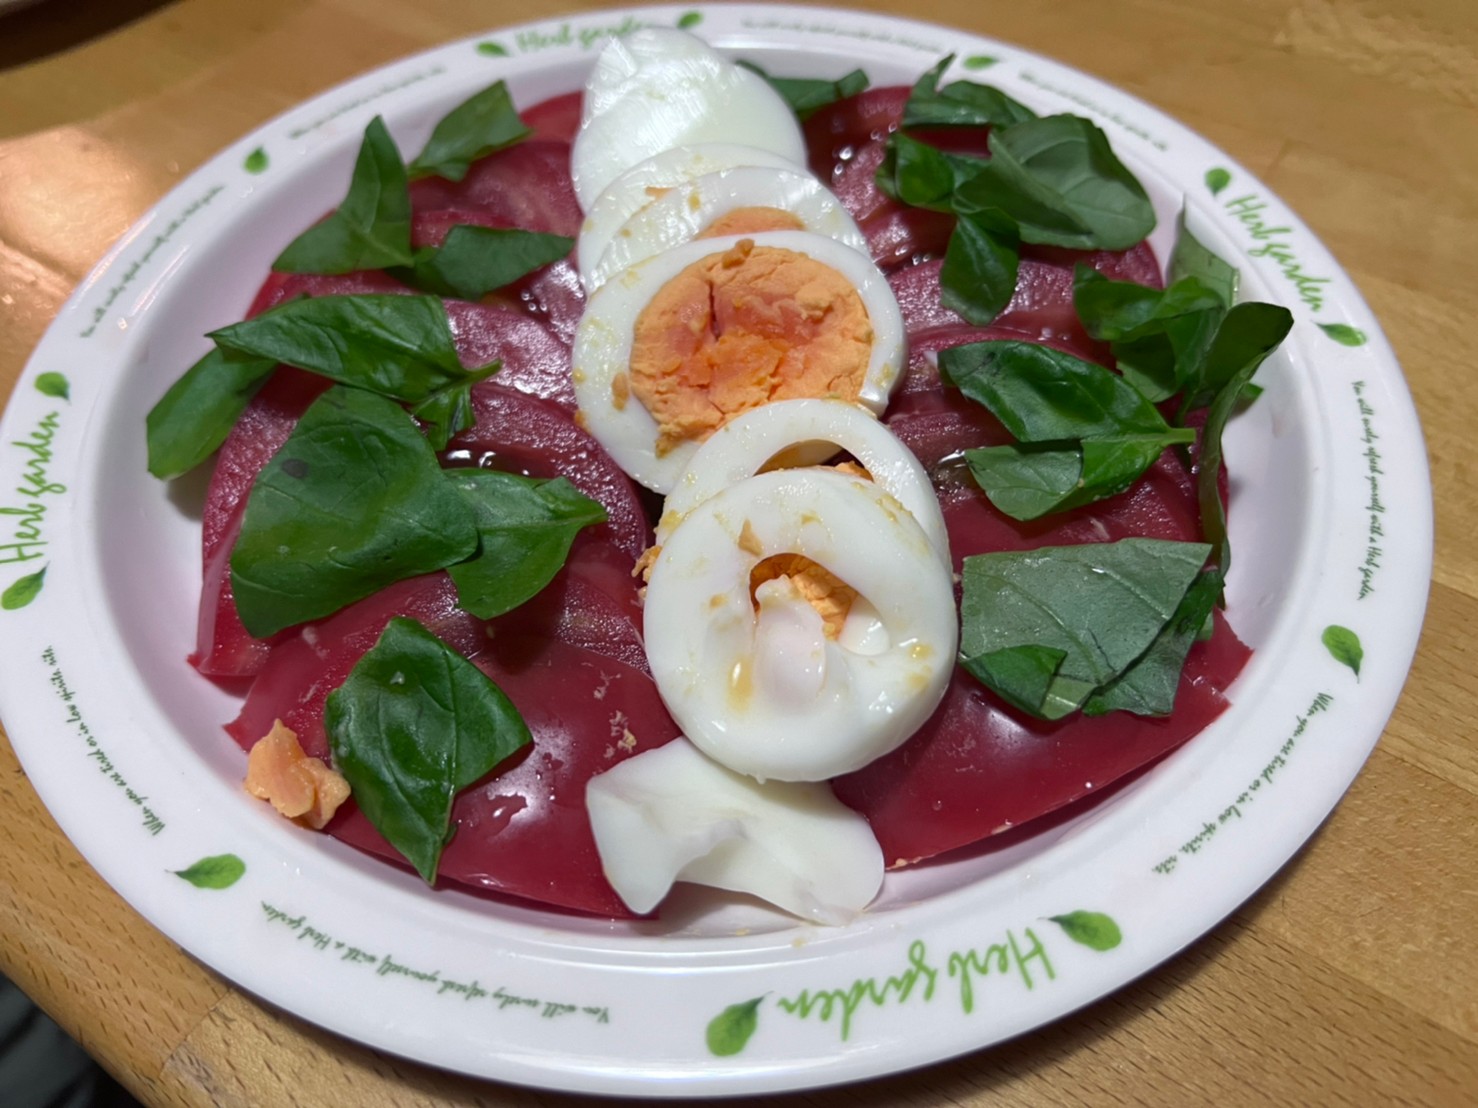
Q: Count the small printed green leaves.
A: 12